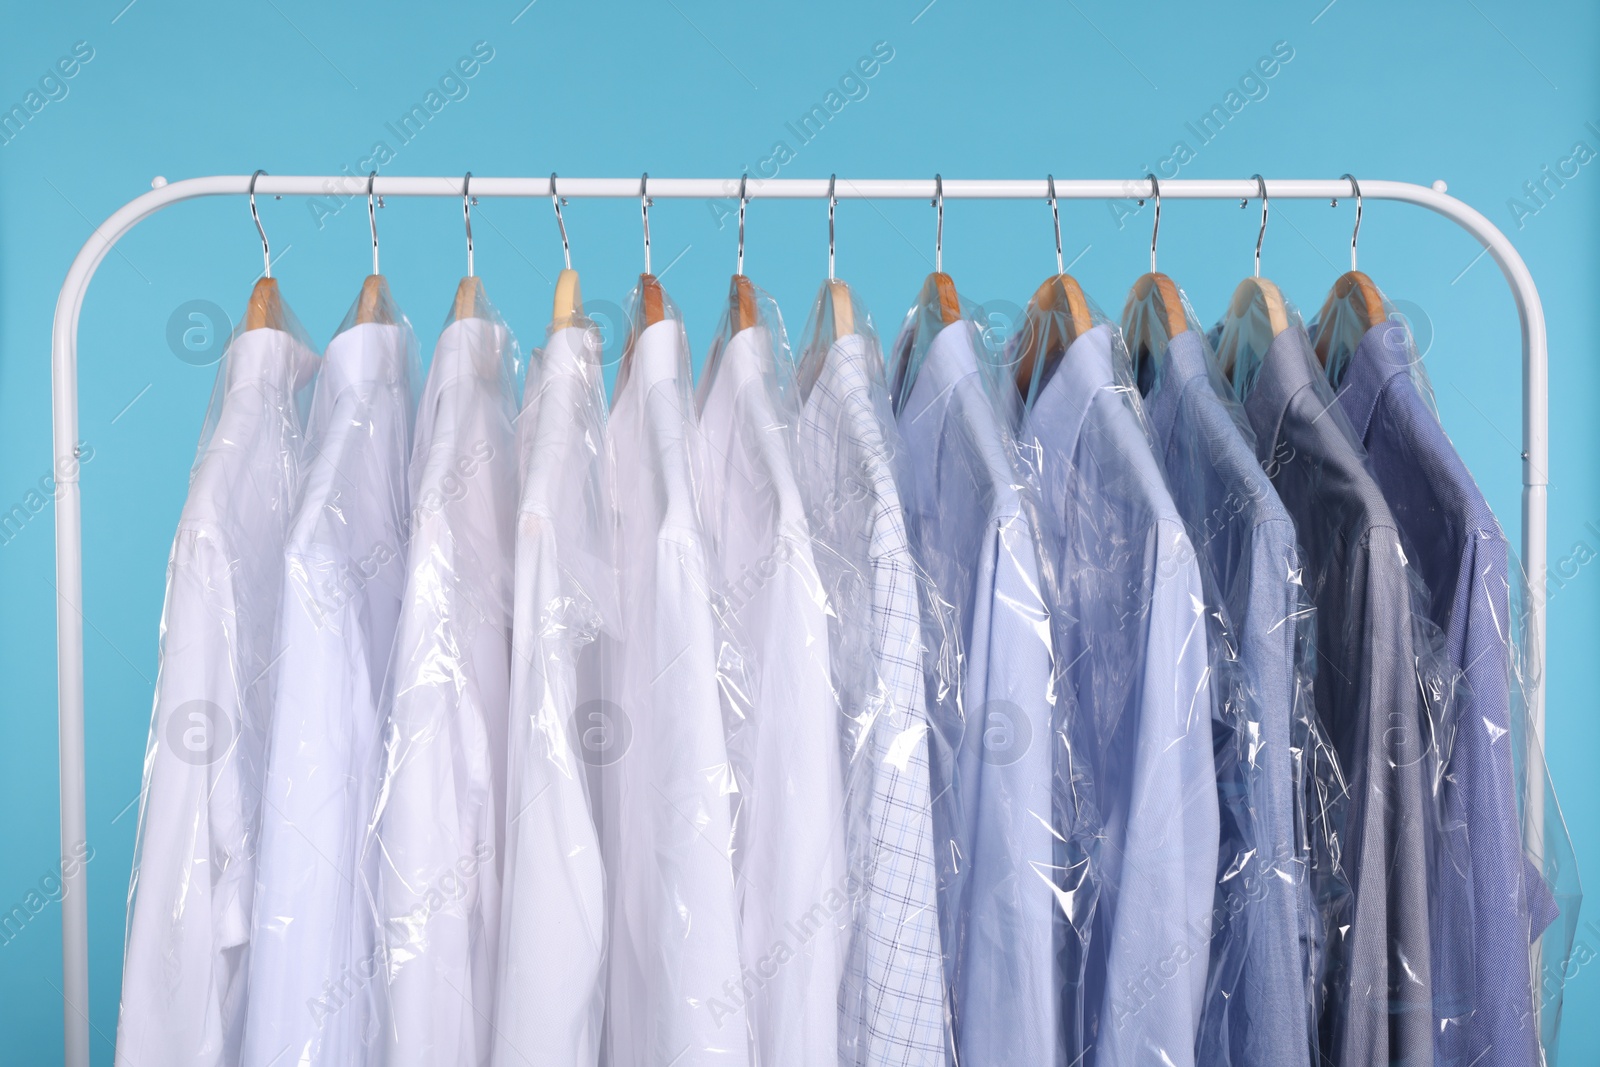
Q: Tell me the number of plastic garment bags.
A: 12